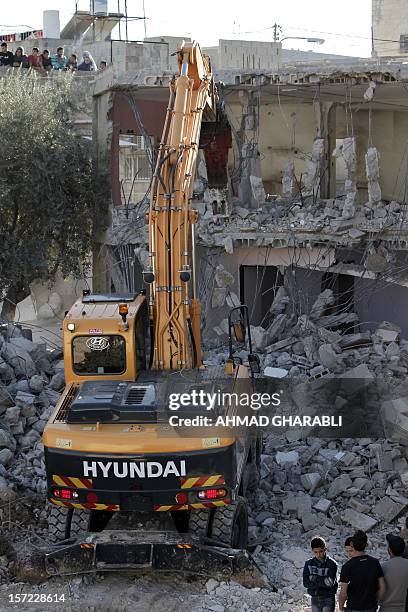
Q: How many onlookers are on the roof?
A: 8